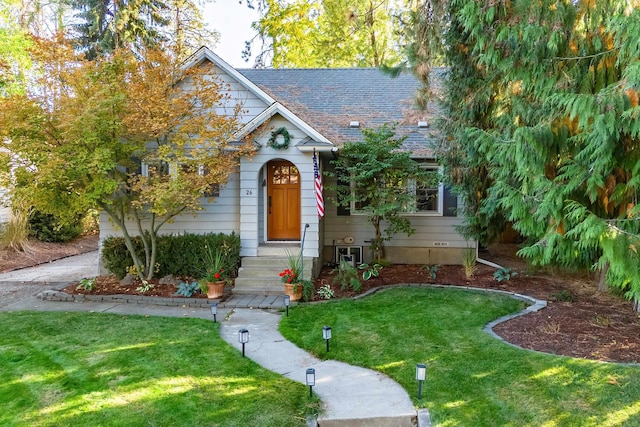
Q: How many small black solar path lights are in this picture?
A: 6